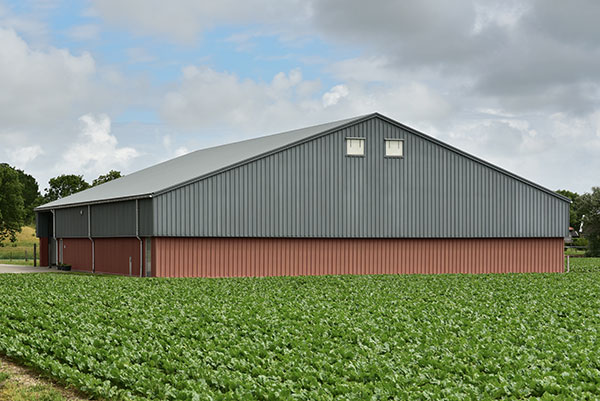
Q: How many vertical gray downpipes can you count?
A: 3